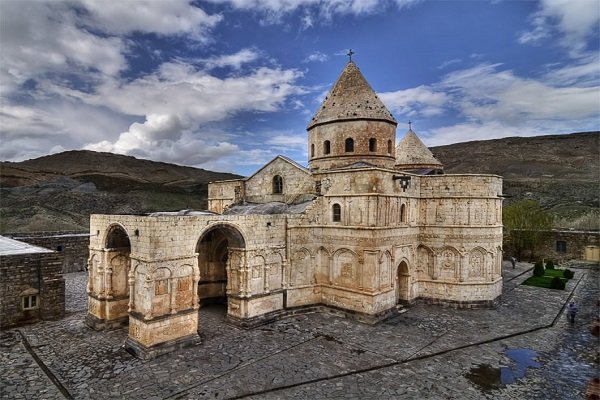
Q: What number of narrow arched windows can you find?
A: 8